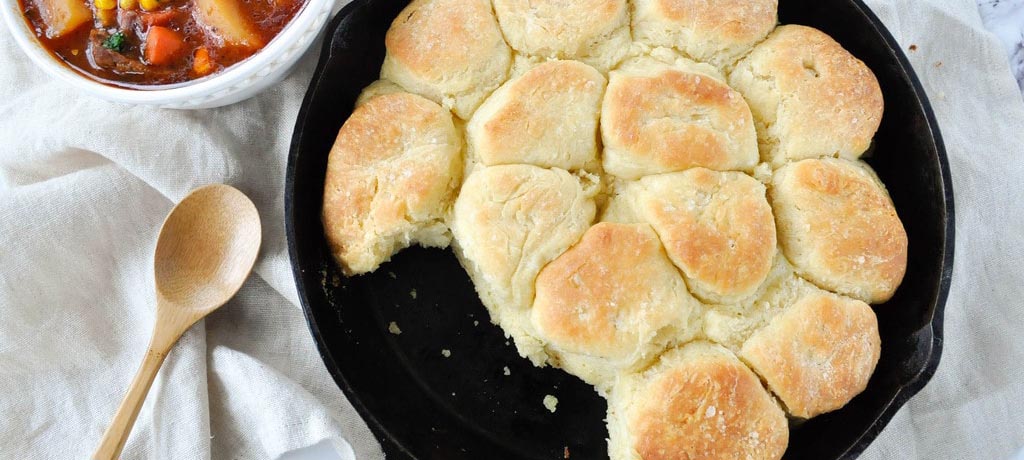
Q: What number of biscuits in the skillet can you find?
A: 13